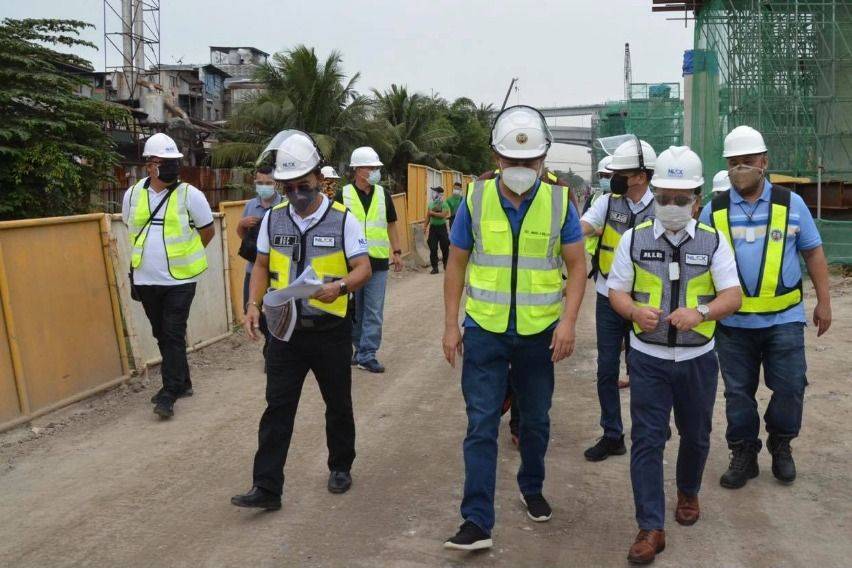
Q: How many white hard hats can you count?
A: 10